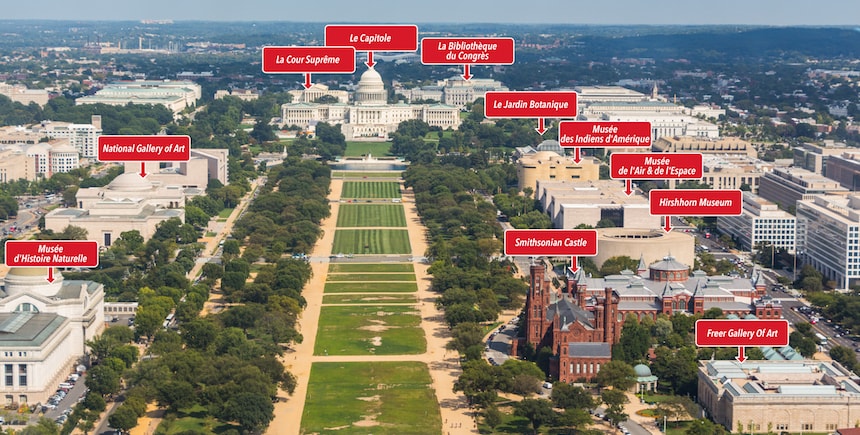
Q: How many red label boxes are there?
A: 11